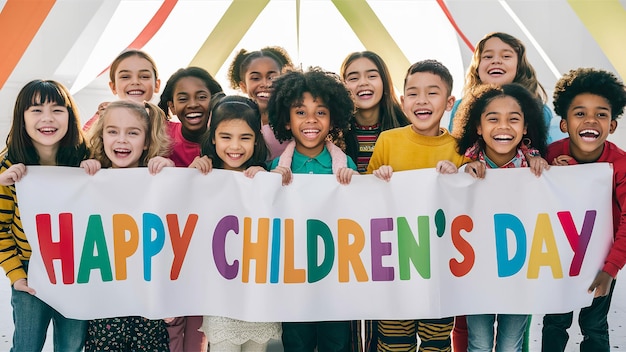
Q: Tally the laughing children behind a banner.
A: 12